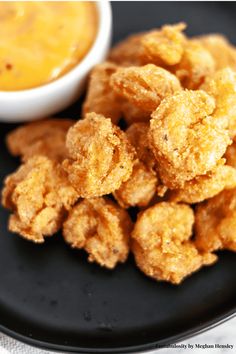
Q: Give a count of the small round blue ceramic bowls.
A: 0